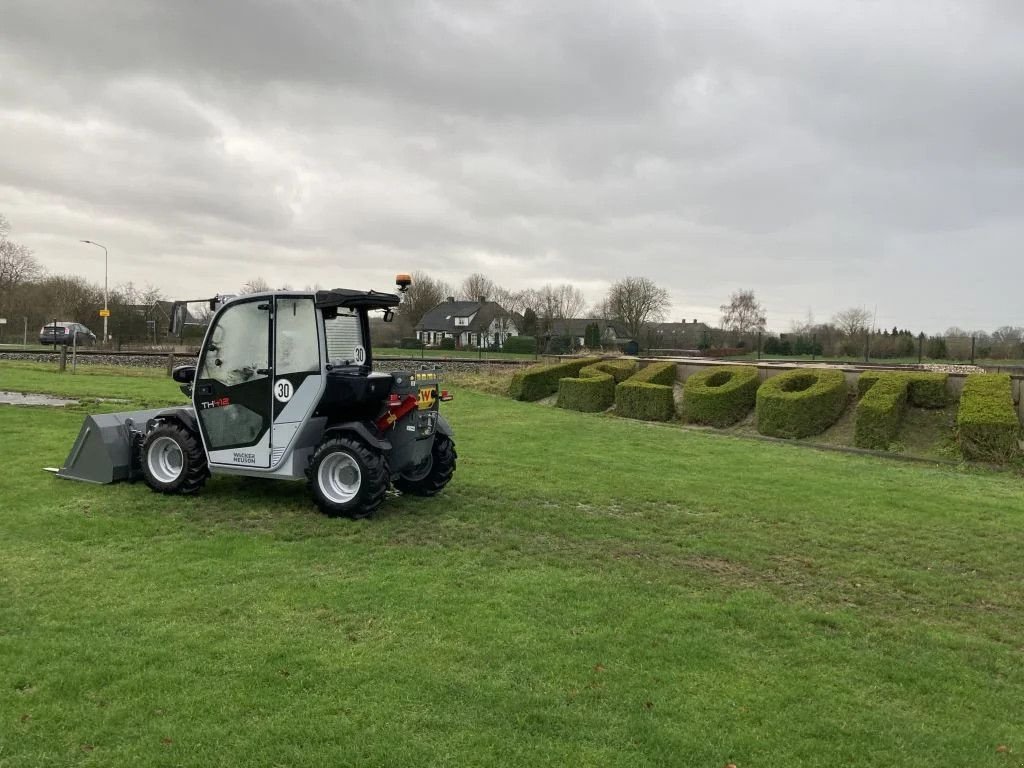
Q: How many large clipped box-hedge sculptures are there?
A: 7